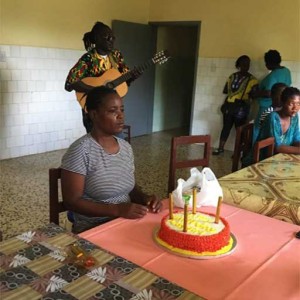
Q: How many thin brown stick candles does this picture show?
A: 4